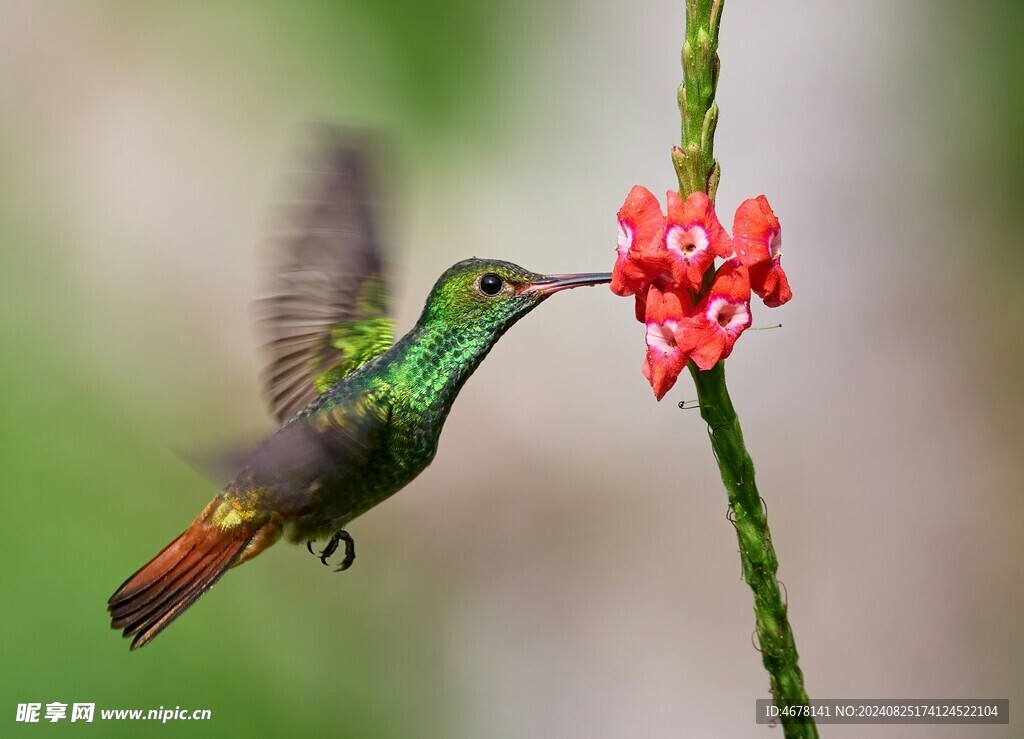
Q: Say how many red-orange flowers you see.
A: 5